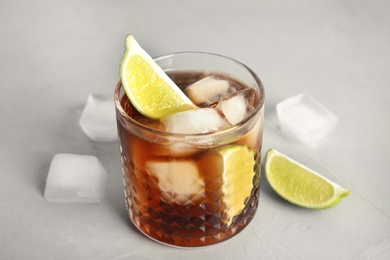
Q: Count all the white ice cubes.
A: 3